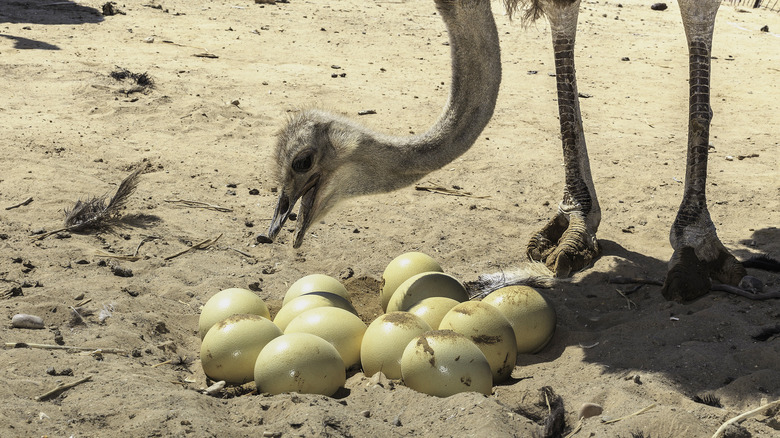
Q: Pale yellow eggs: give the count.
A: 13